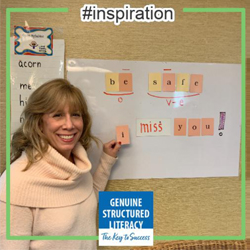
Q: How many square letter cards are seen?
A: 10